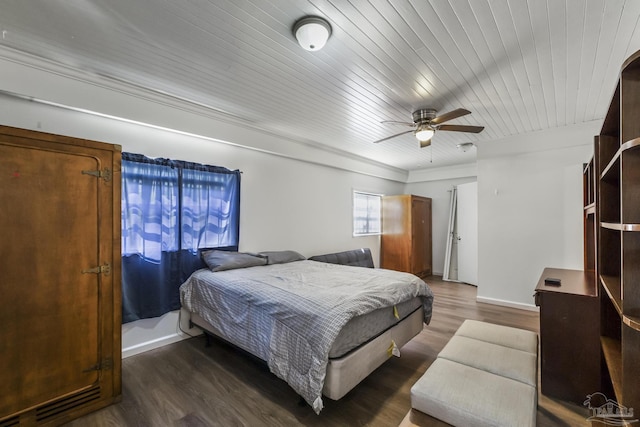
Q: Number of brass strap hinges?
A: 3